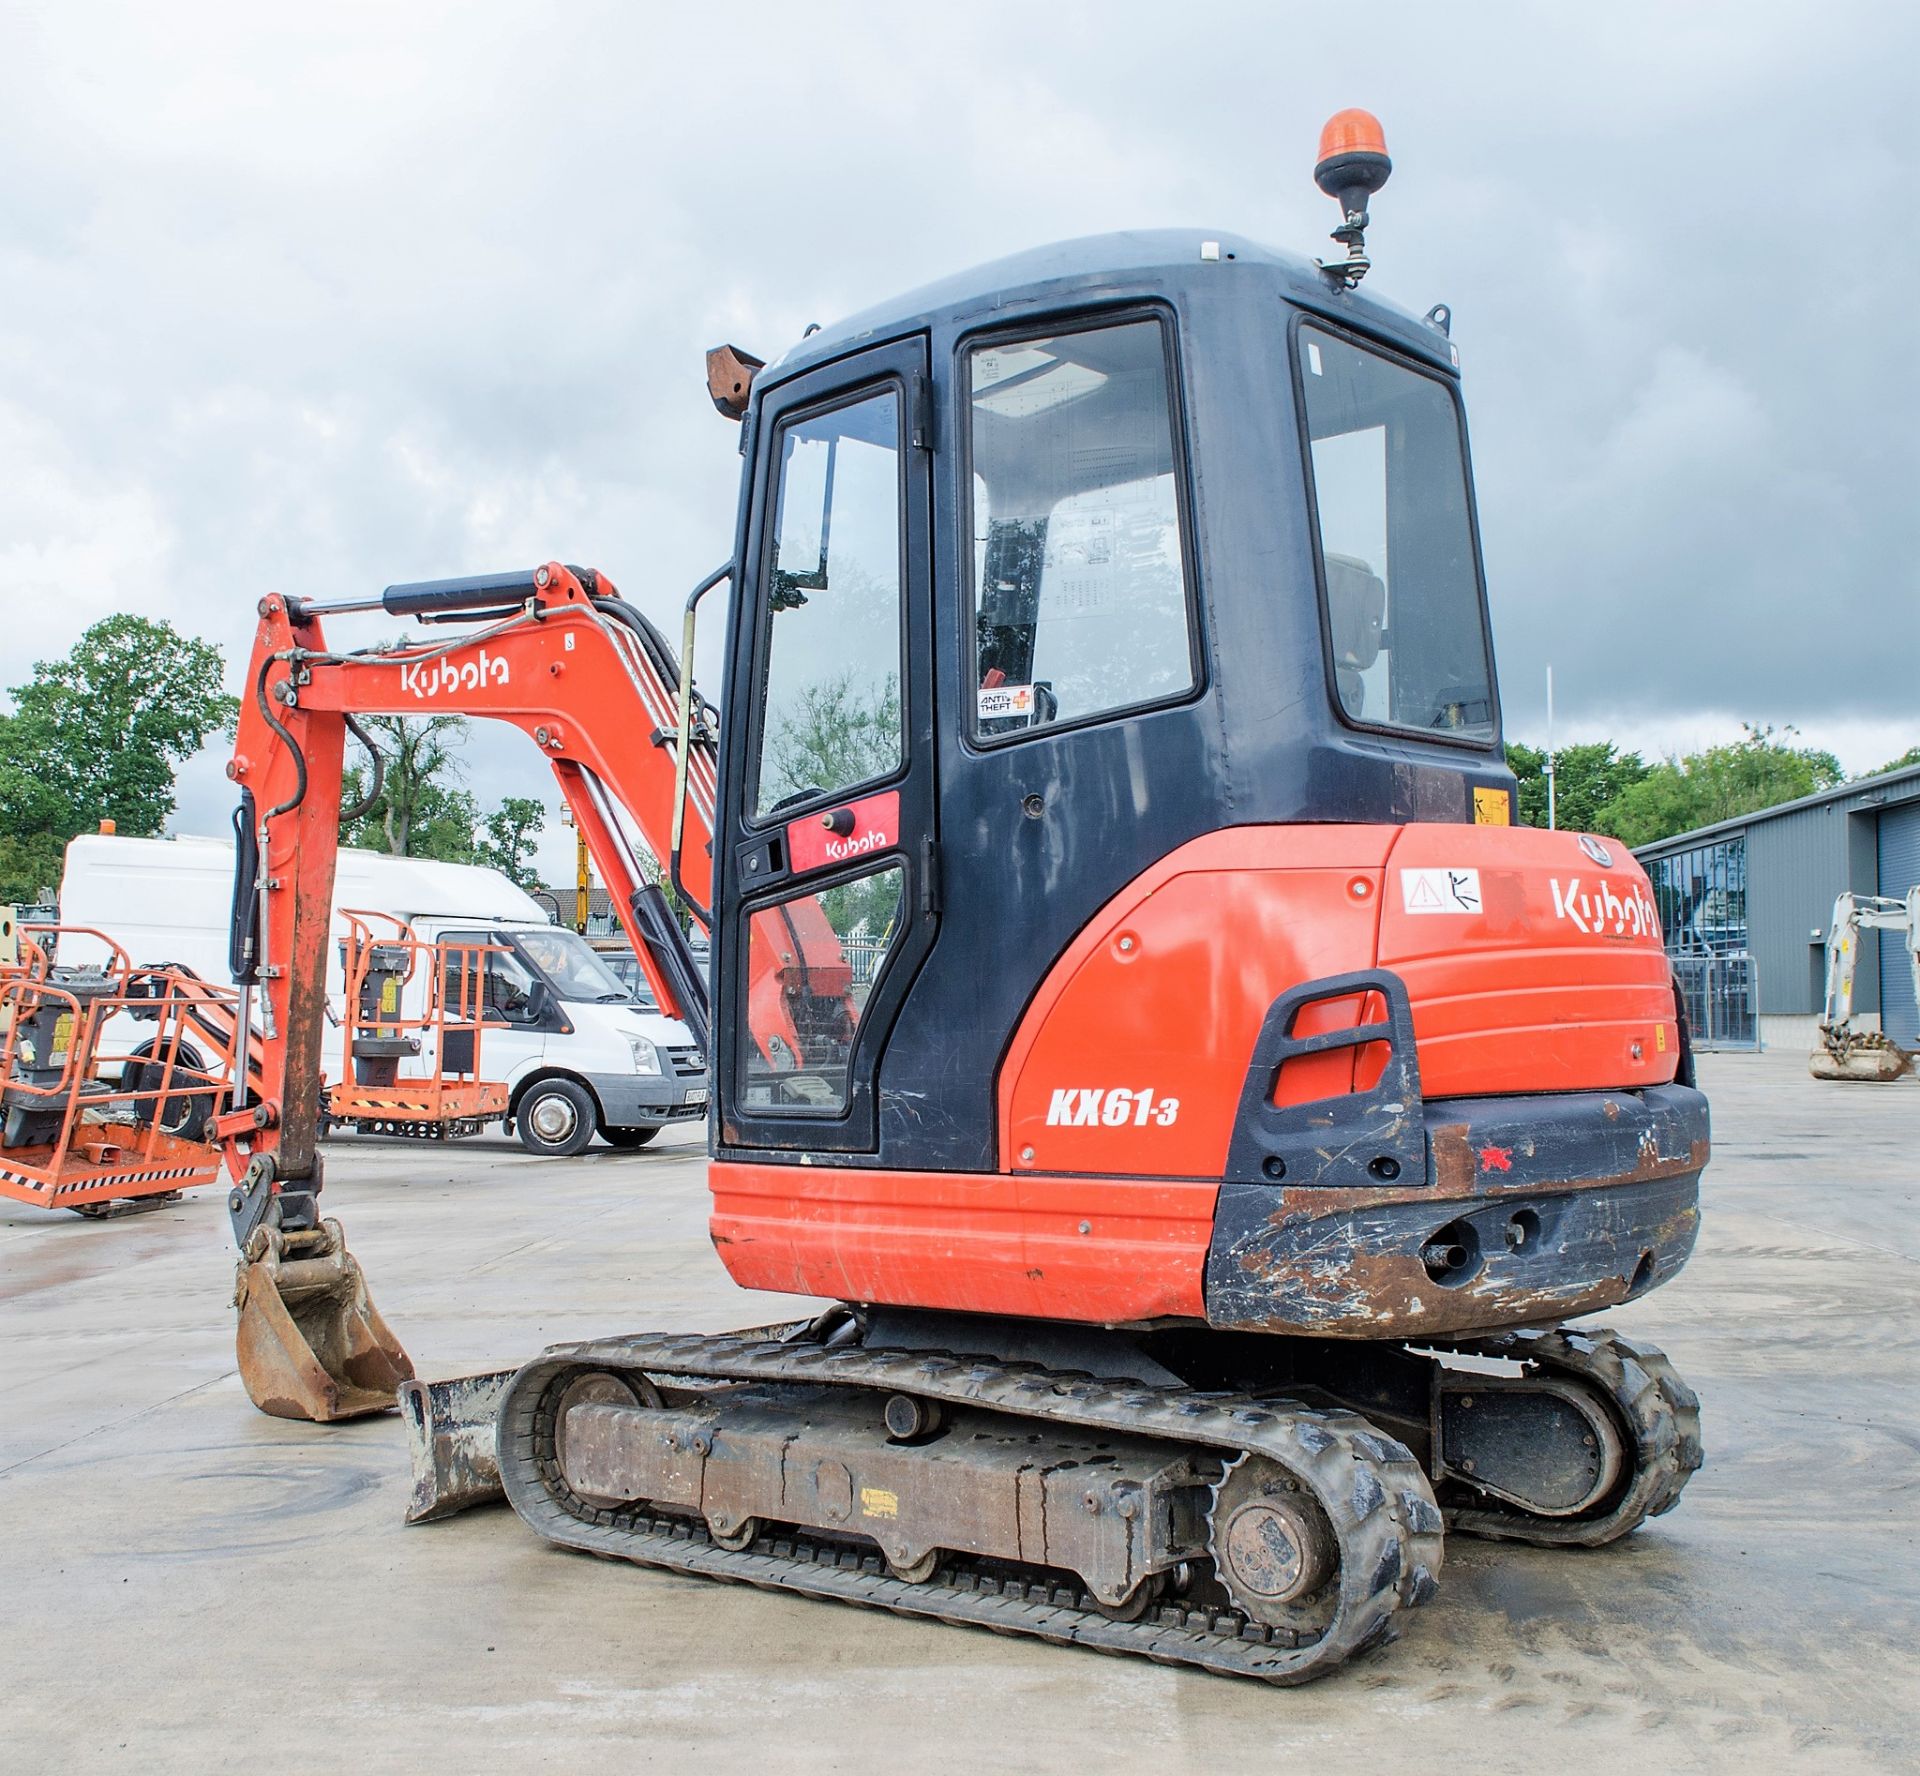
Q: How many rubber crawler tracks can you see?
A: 2